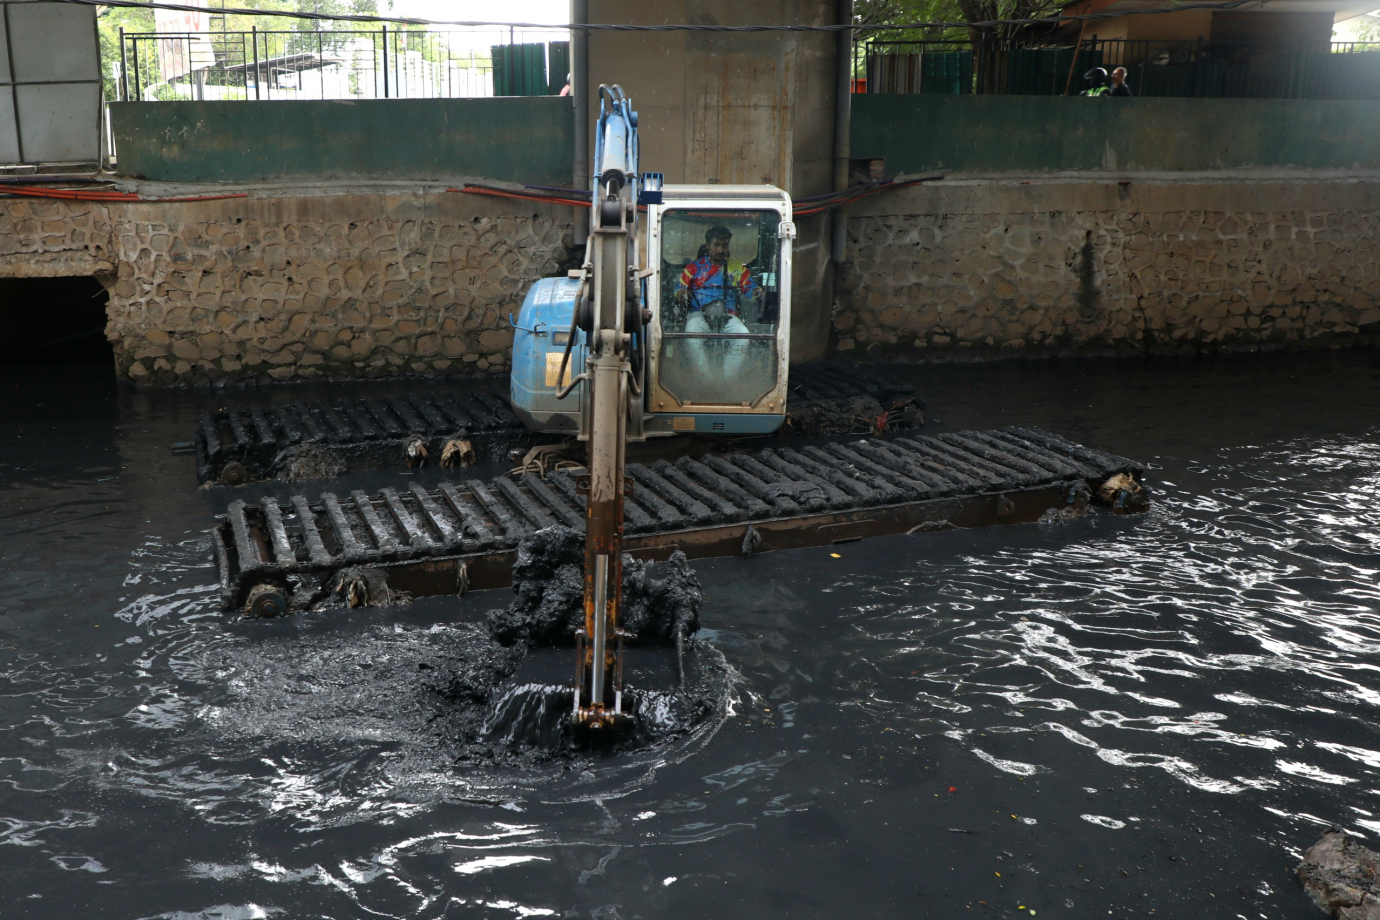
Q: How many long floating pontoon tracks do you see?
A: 2